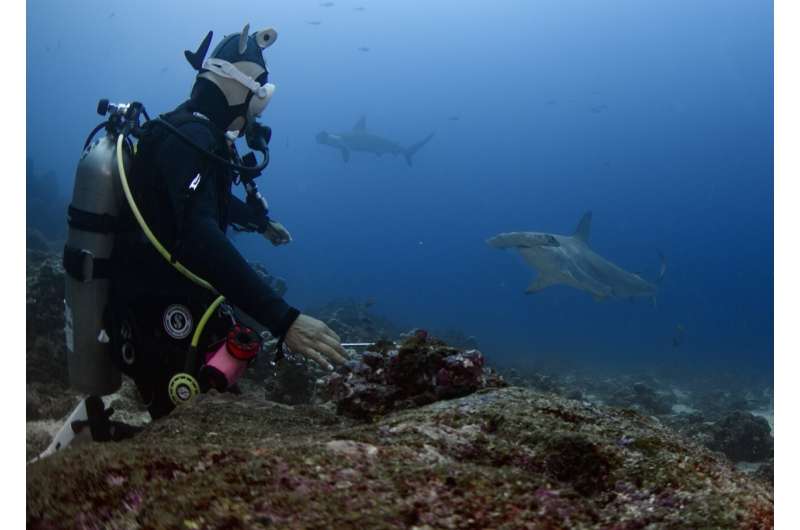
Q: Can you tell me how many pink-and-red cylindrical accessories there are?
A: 1